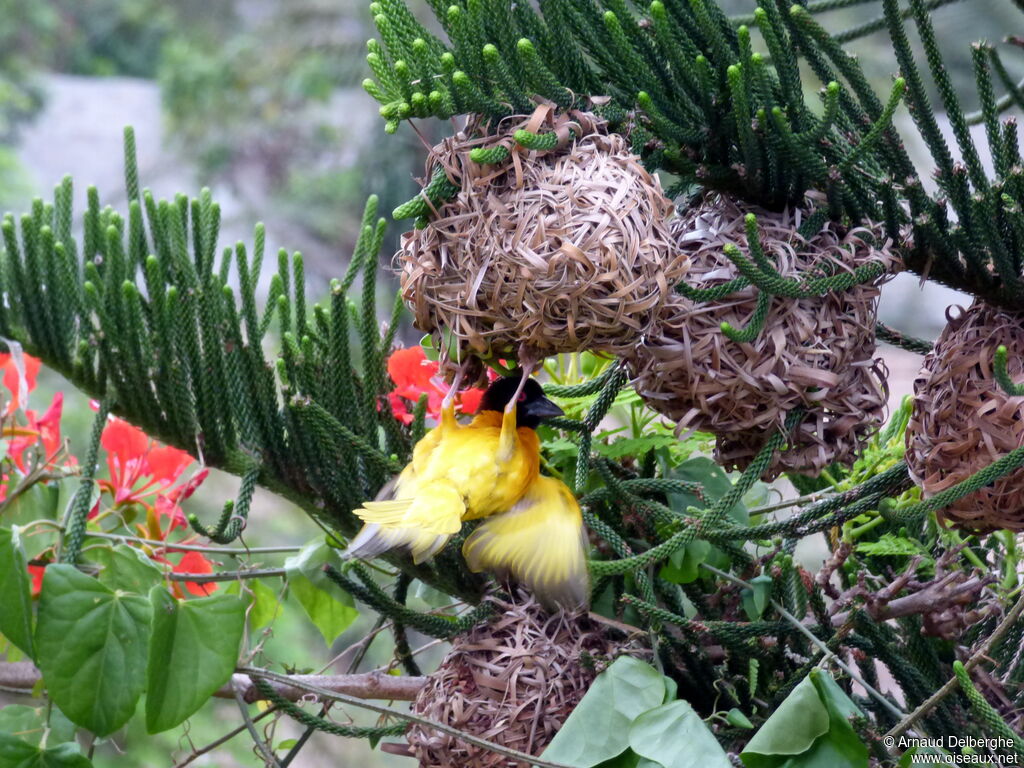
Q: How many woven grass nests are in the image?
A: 4